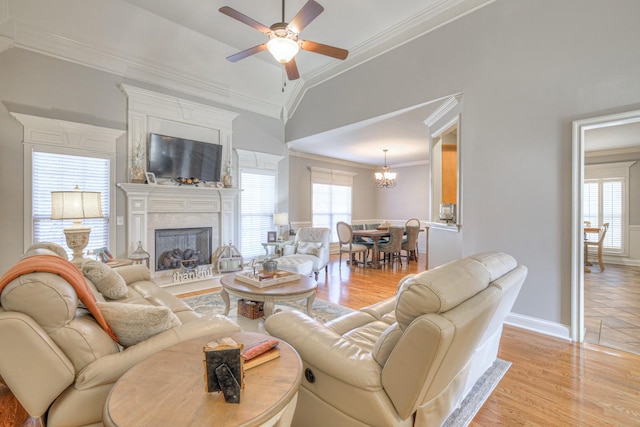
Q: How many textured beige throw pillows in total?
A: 2